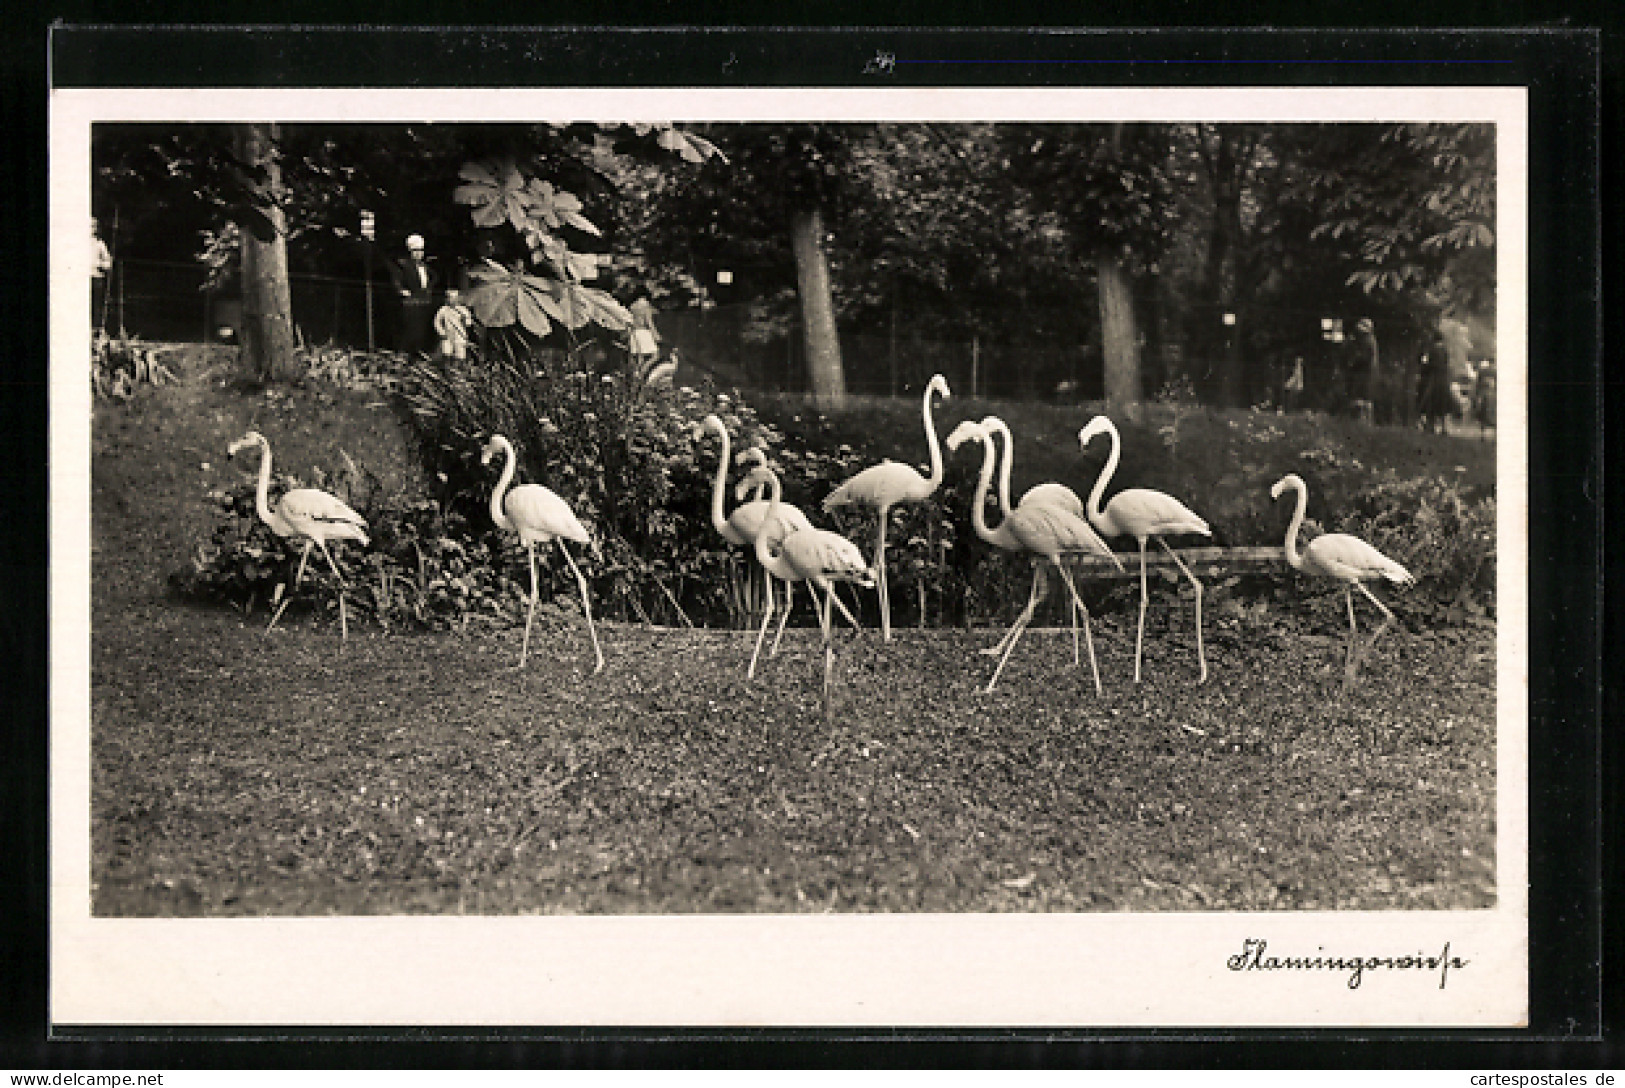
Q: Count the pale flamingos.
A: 10